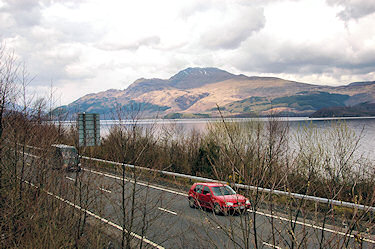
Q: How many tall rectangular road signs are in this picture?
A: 1